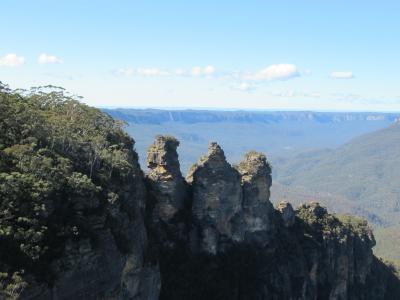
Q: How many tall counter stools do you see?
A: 0